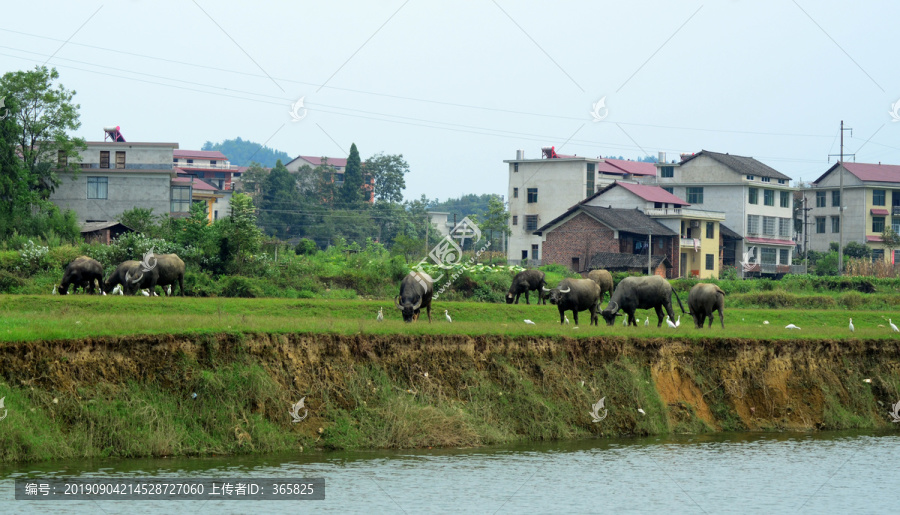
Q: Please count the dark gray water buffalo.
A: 9